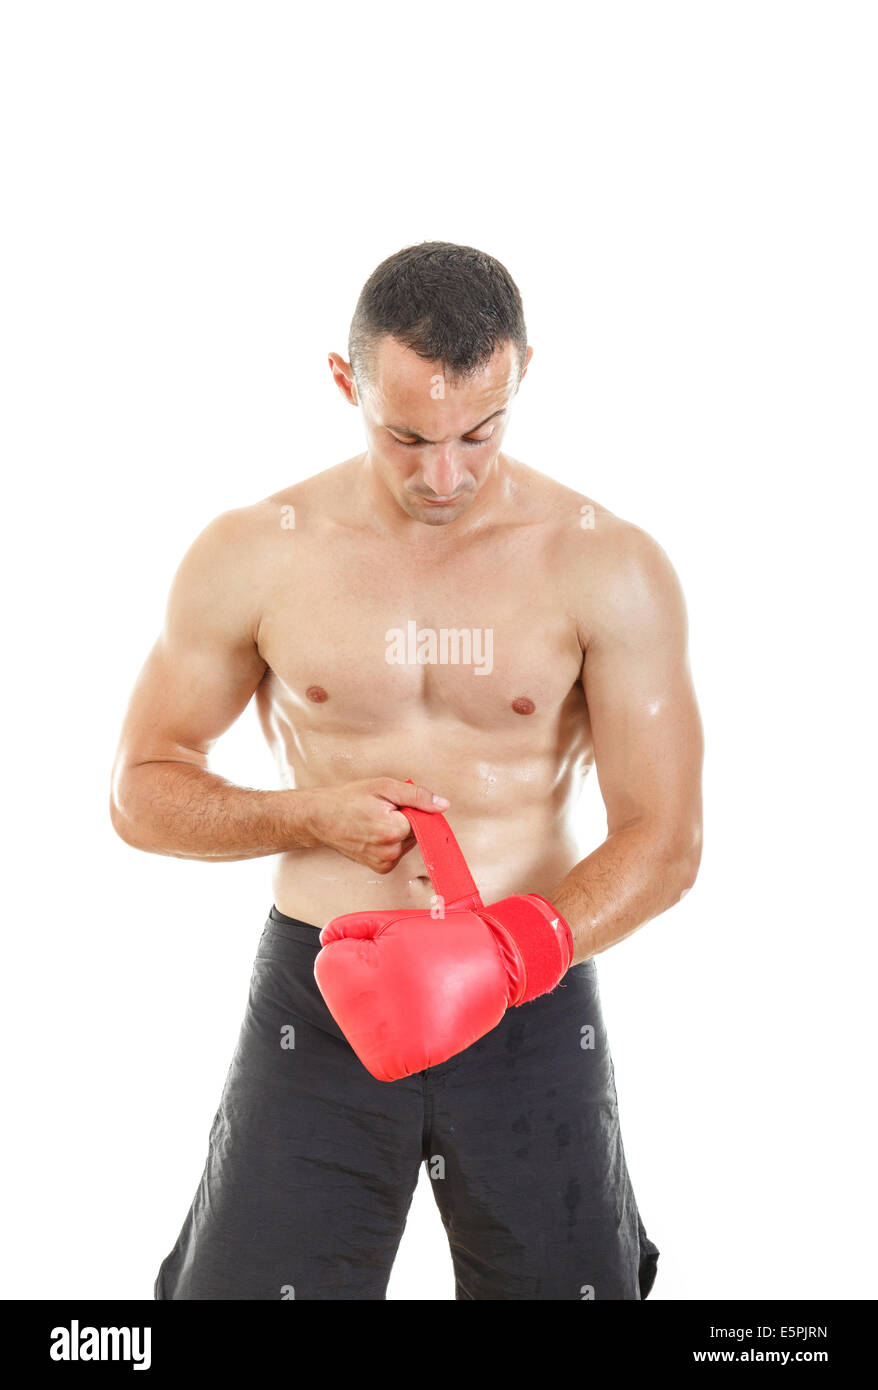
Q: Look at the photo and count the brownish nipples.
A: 2